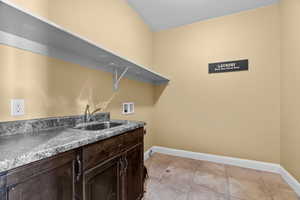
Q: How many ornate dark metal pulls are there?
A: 3